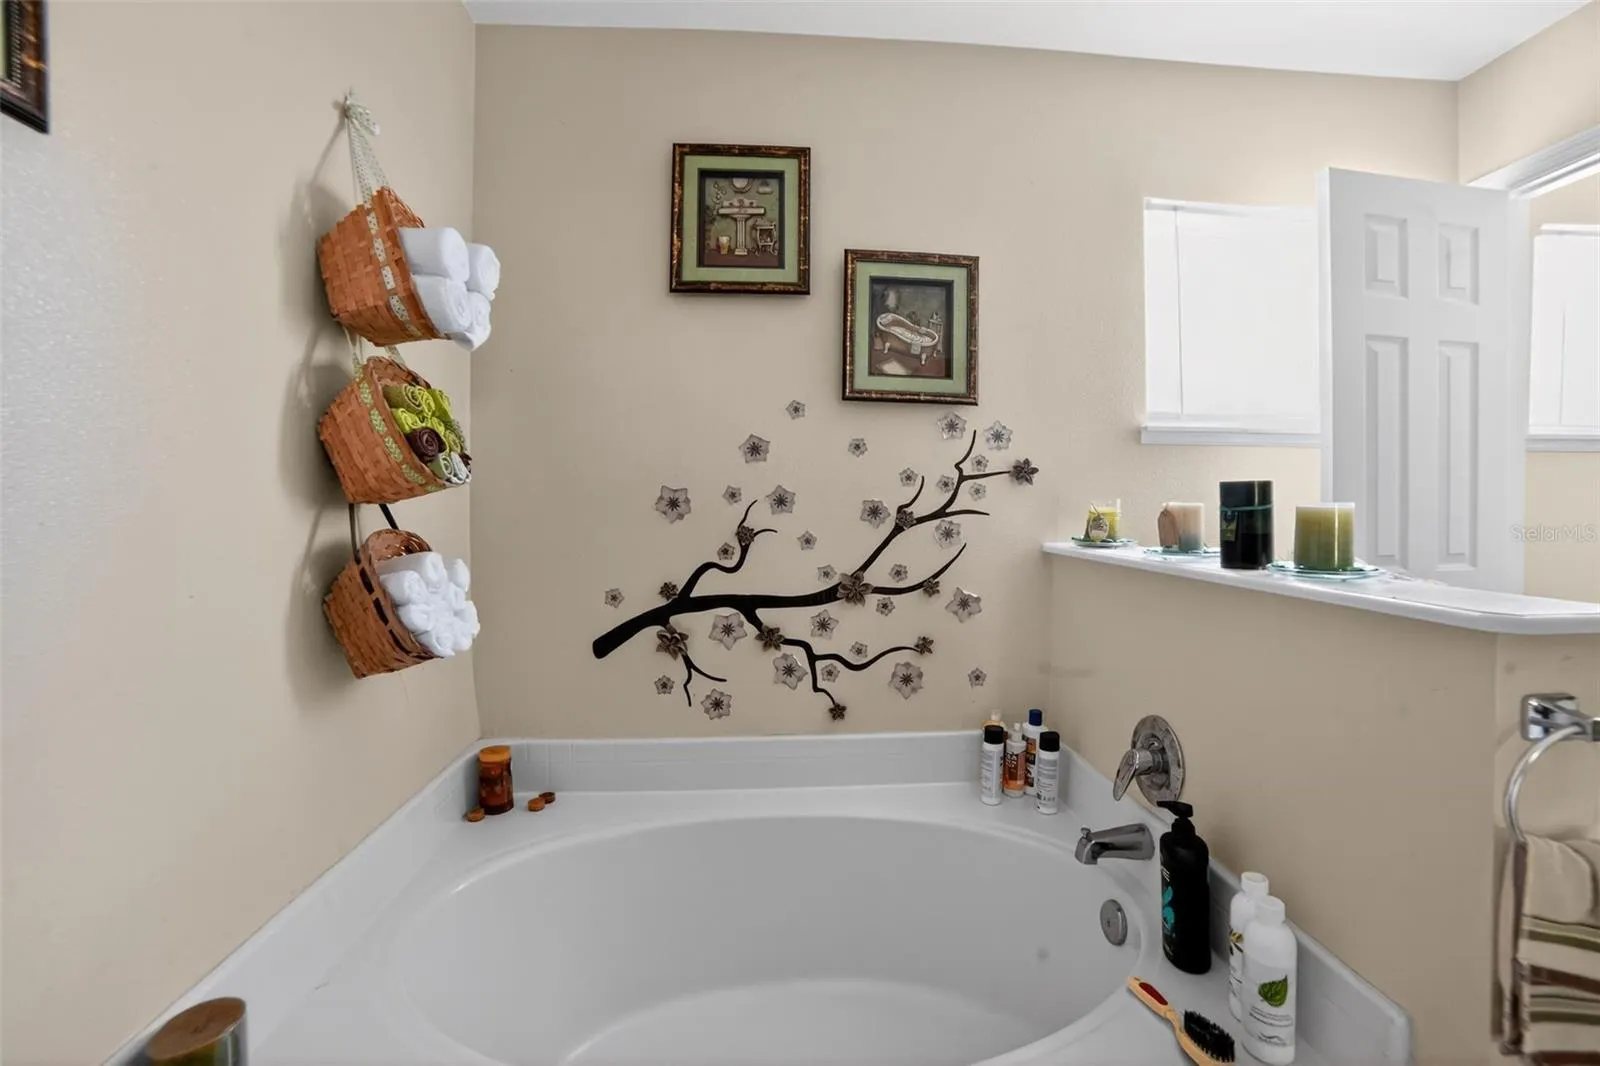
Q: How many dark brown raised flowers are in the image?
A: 10